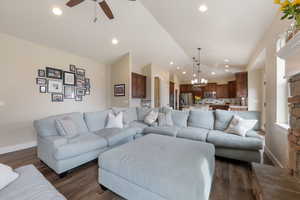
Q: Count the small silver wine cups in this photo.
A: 0